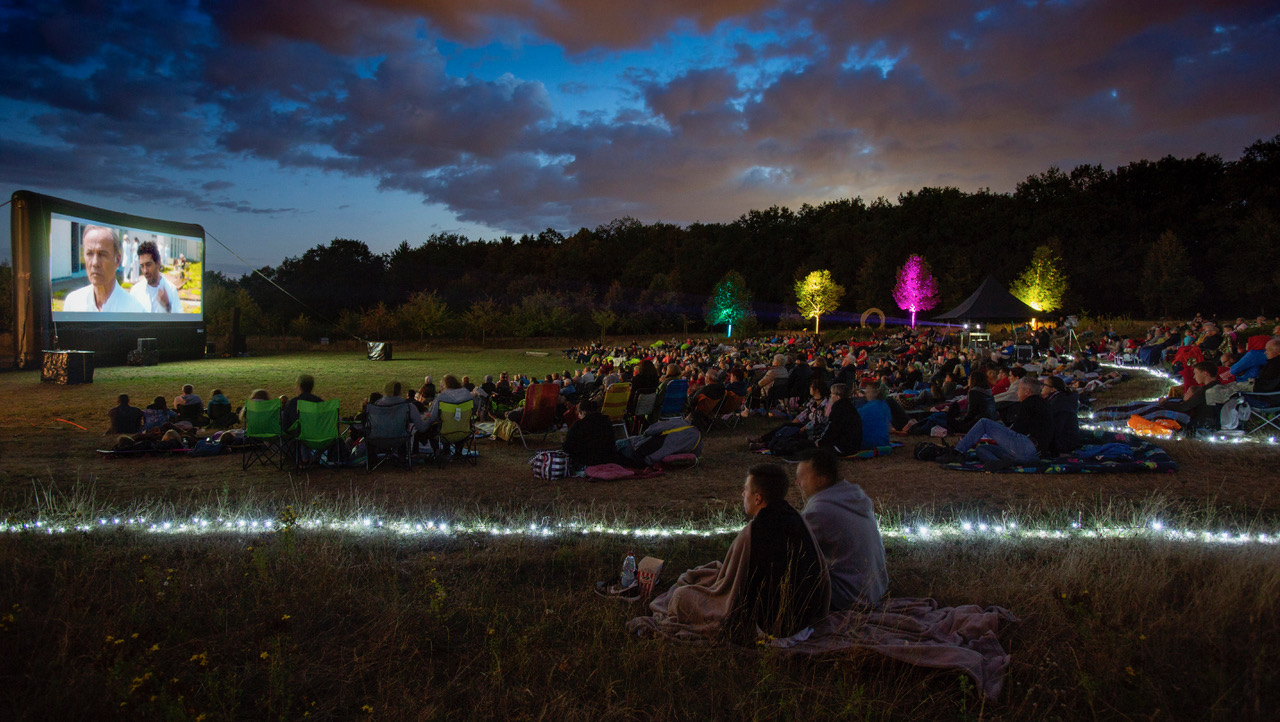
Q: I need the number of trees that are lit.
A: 4